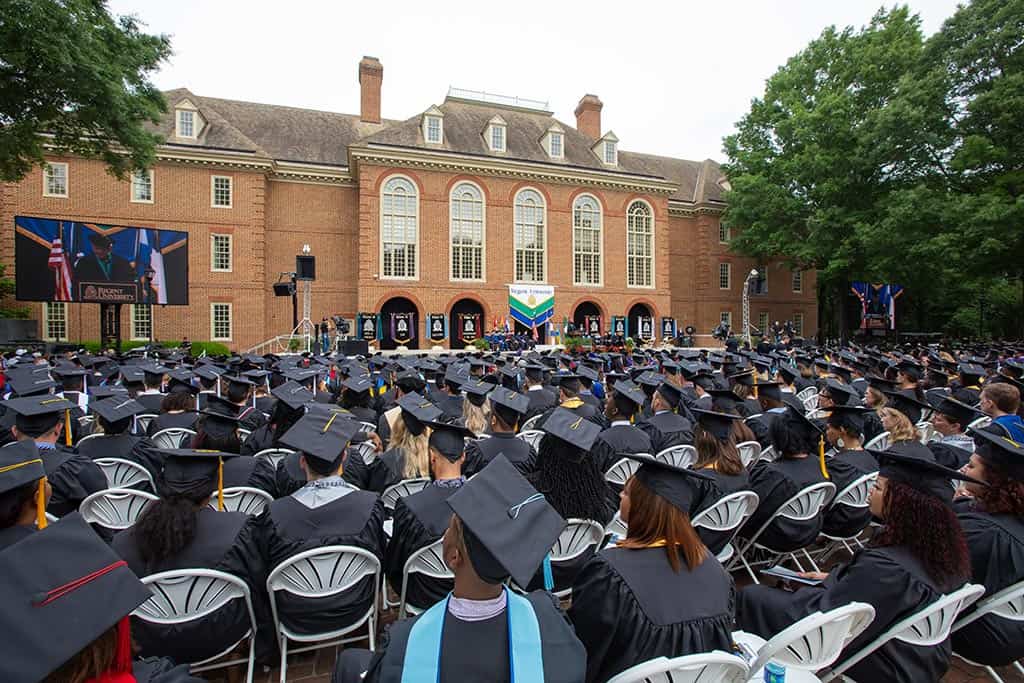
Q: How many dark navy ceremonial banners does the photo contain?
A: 8